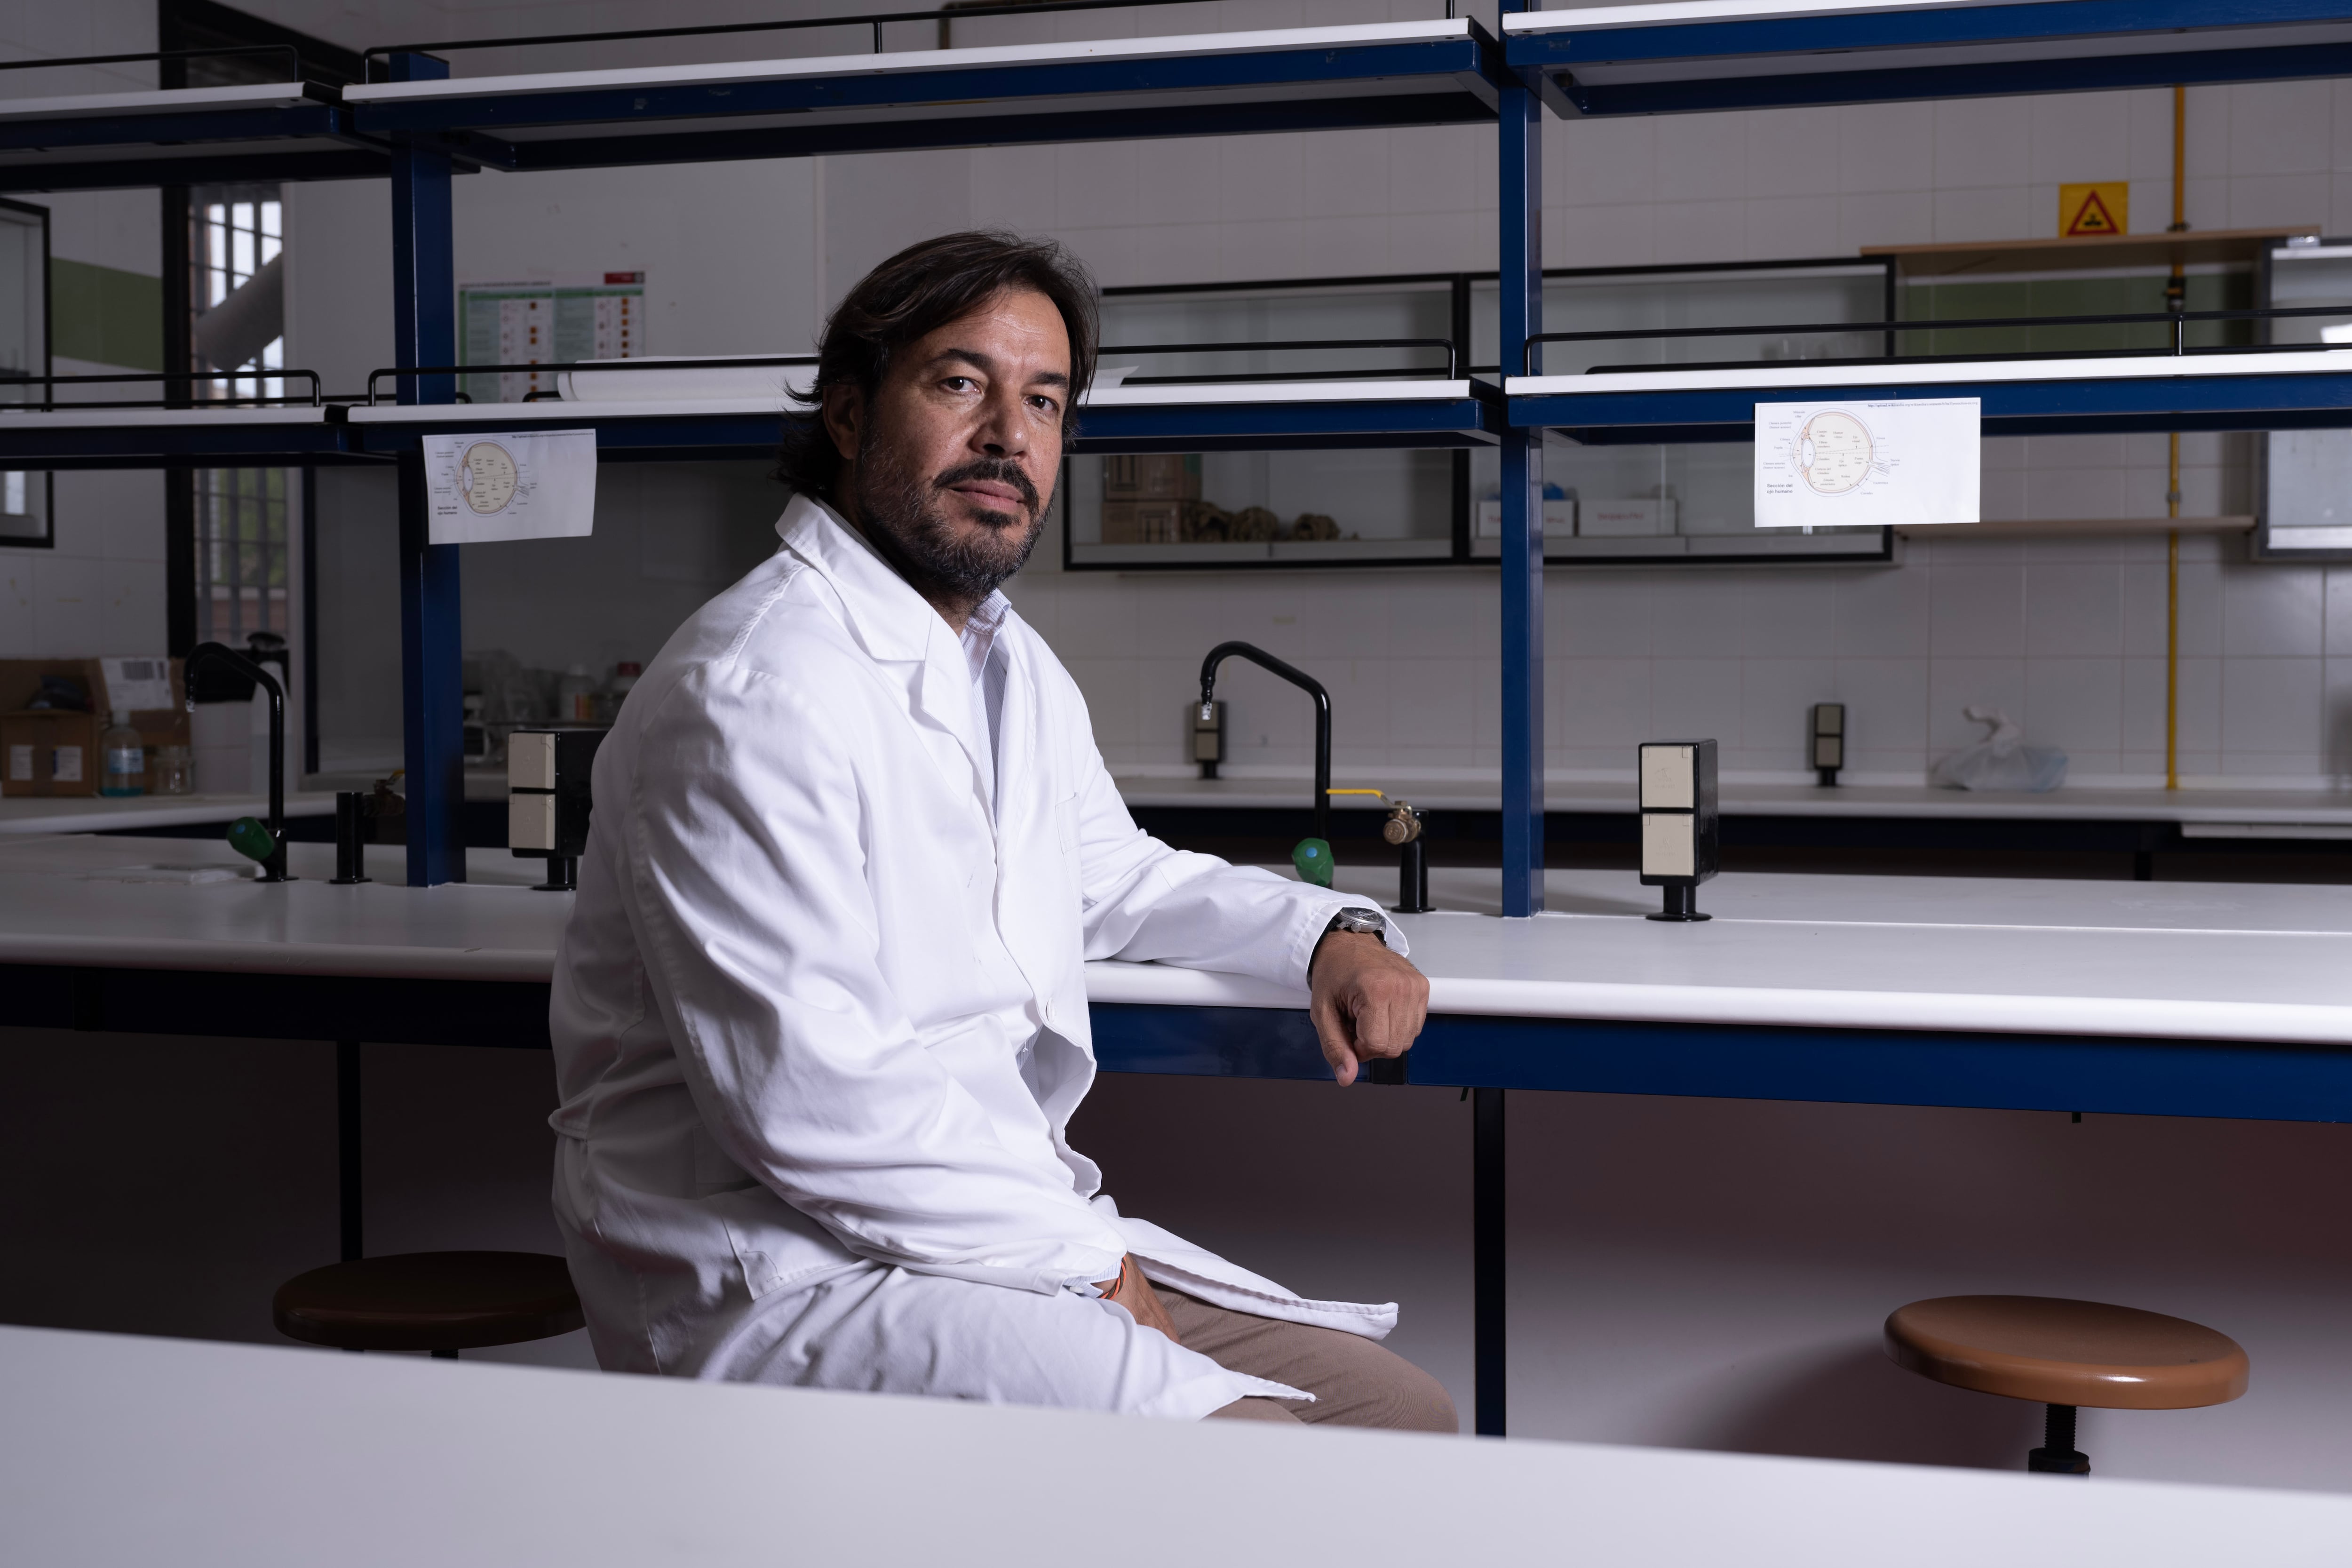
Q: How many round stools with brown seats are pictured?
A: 2